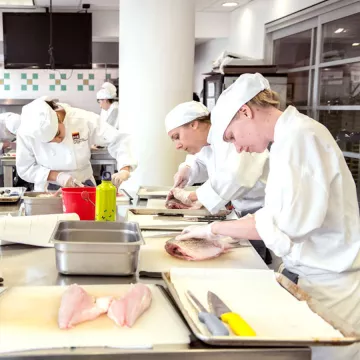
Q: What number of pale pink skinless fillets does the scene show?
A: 2